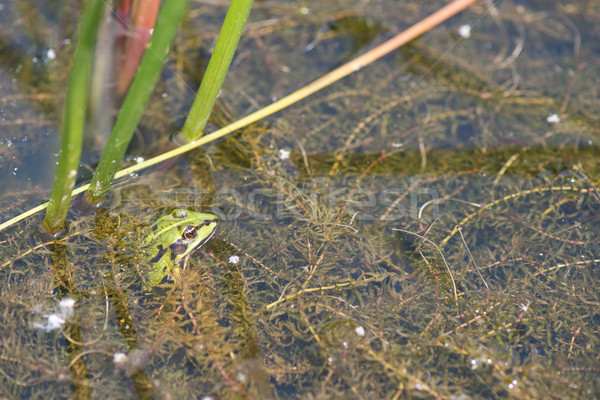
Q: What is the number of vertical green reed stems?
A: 3